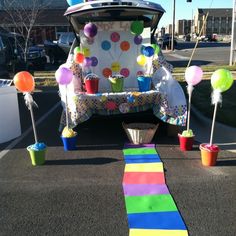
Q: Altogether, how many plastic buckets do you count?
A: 7